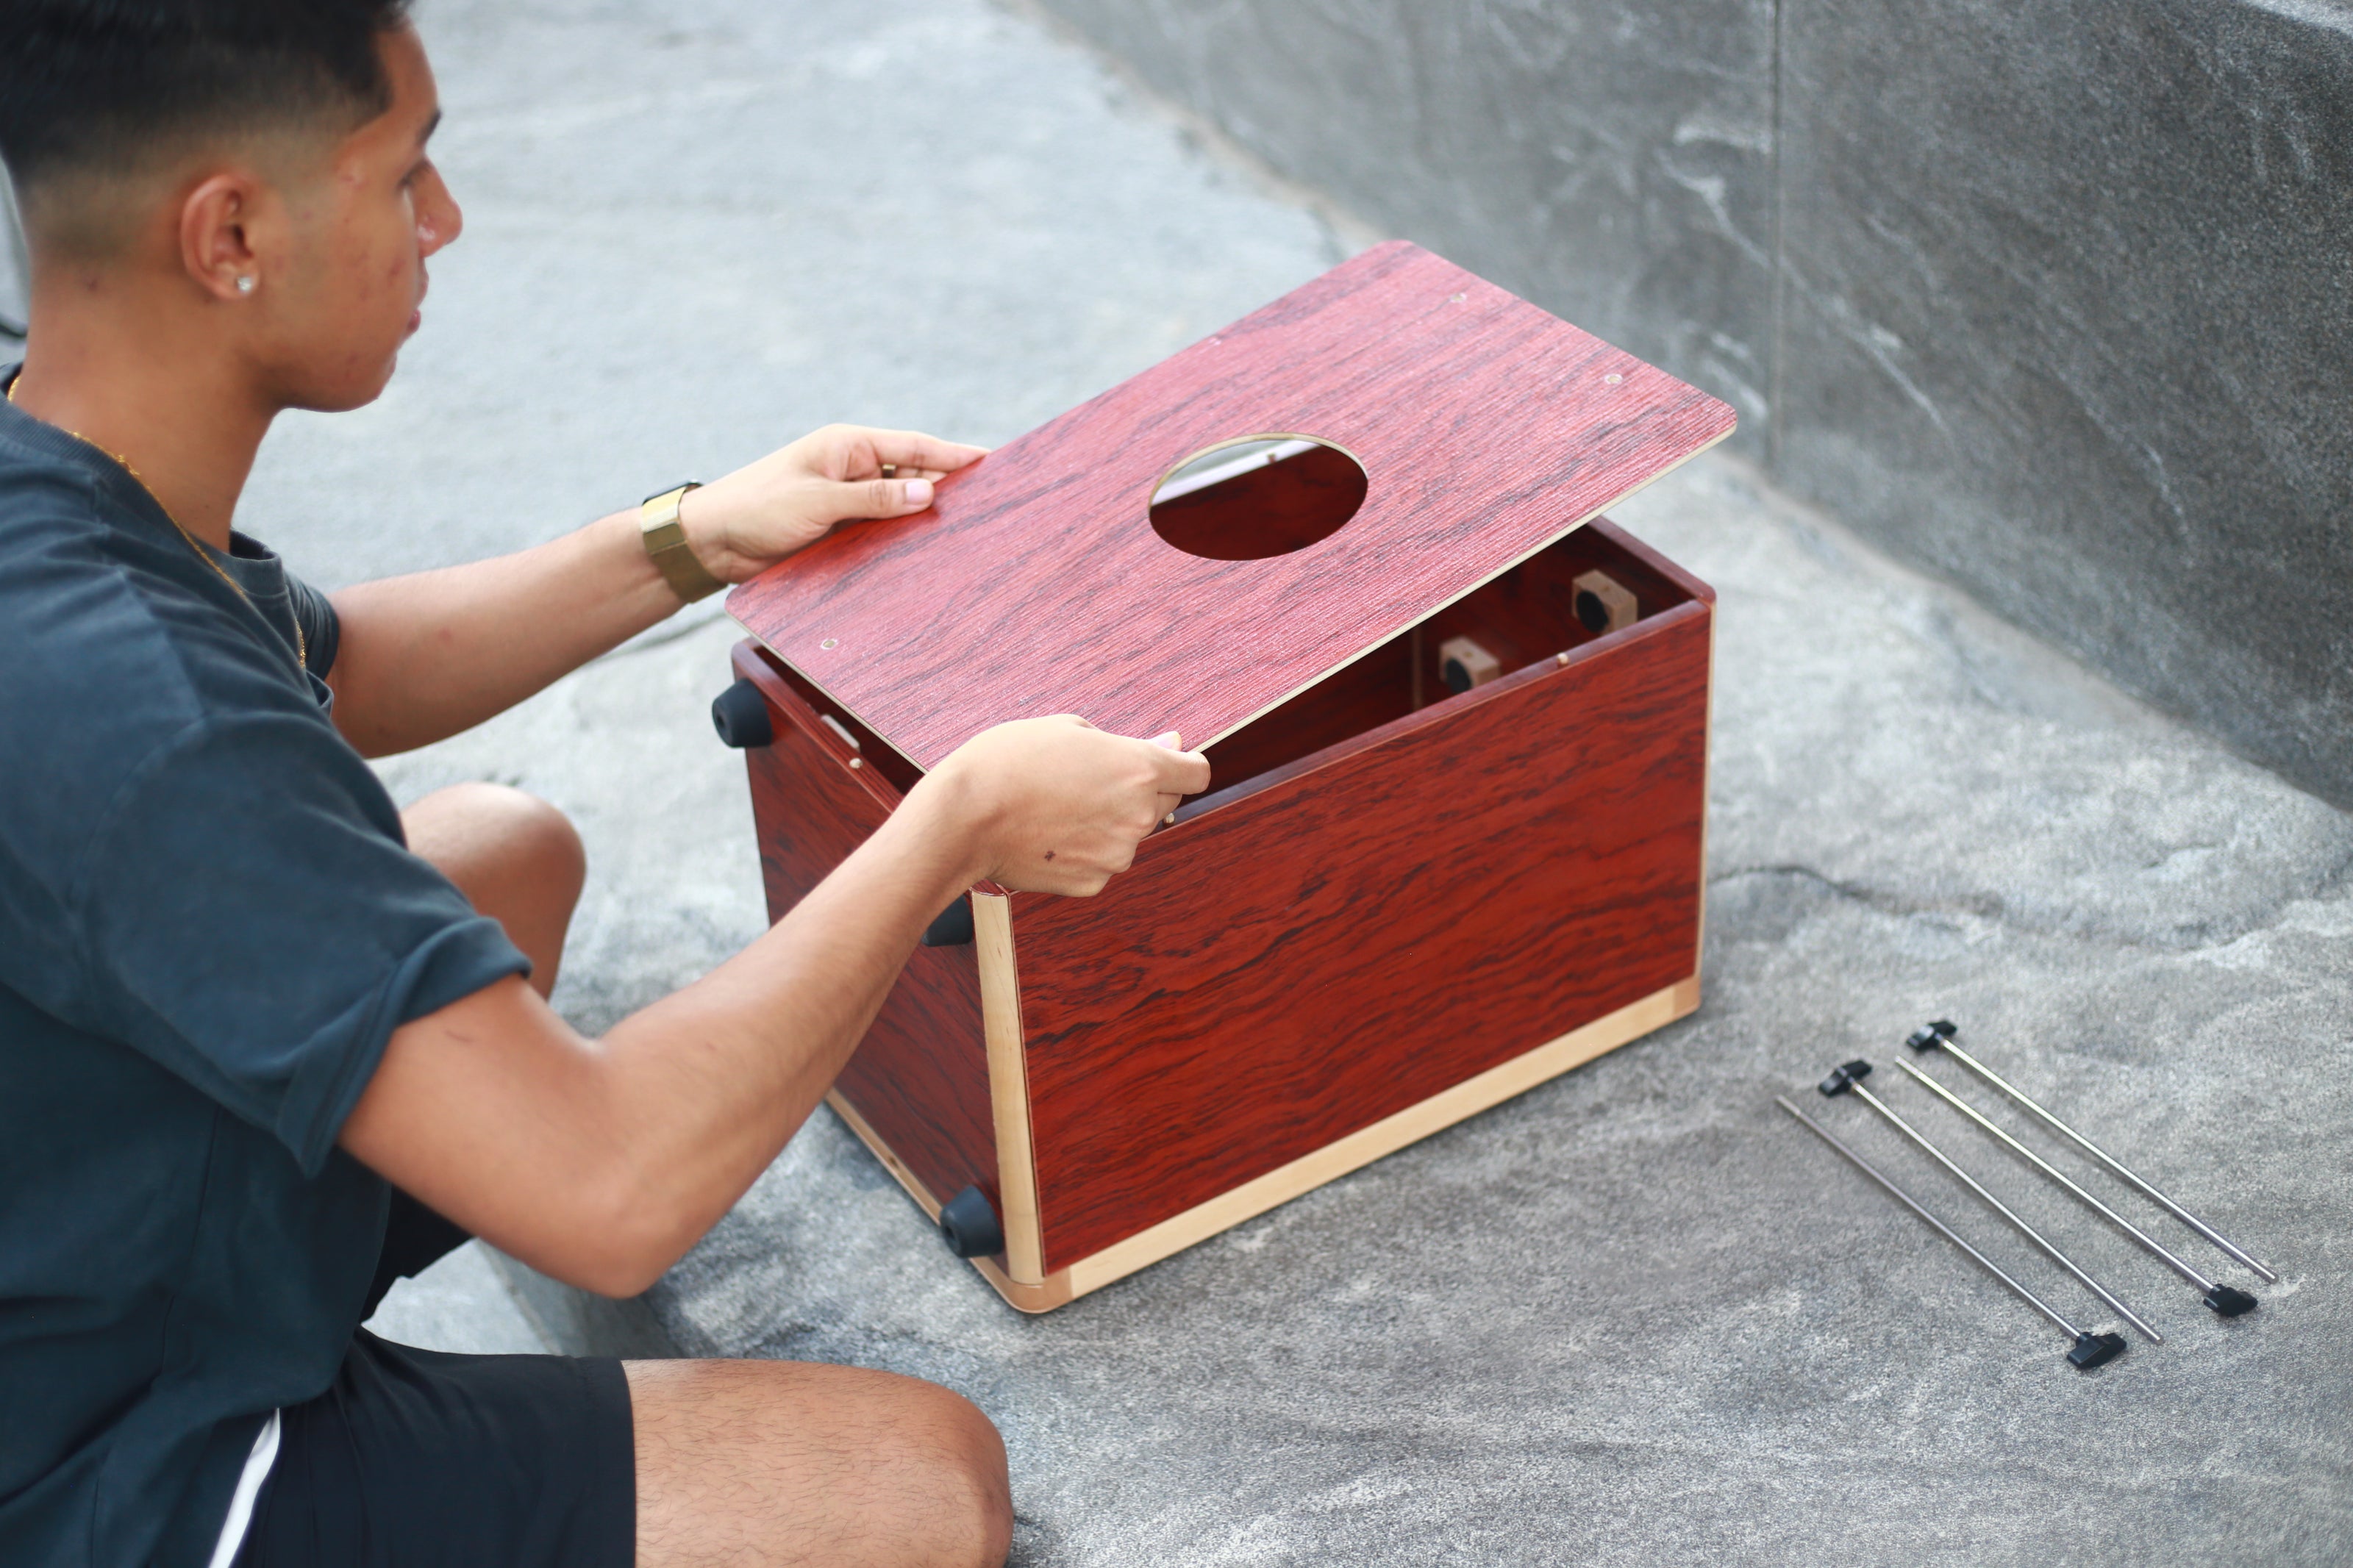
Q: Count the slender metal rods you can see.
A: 4